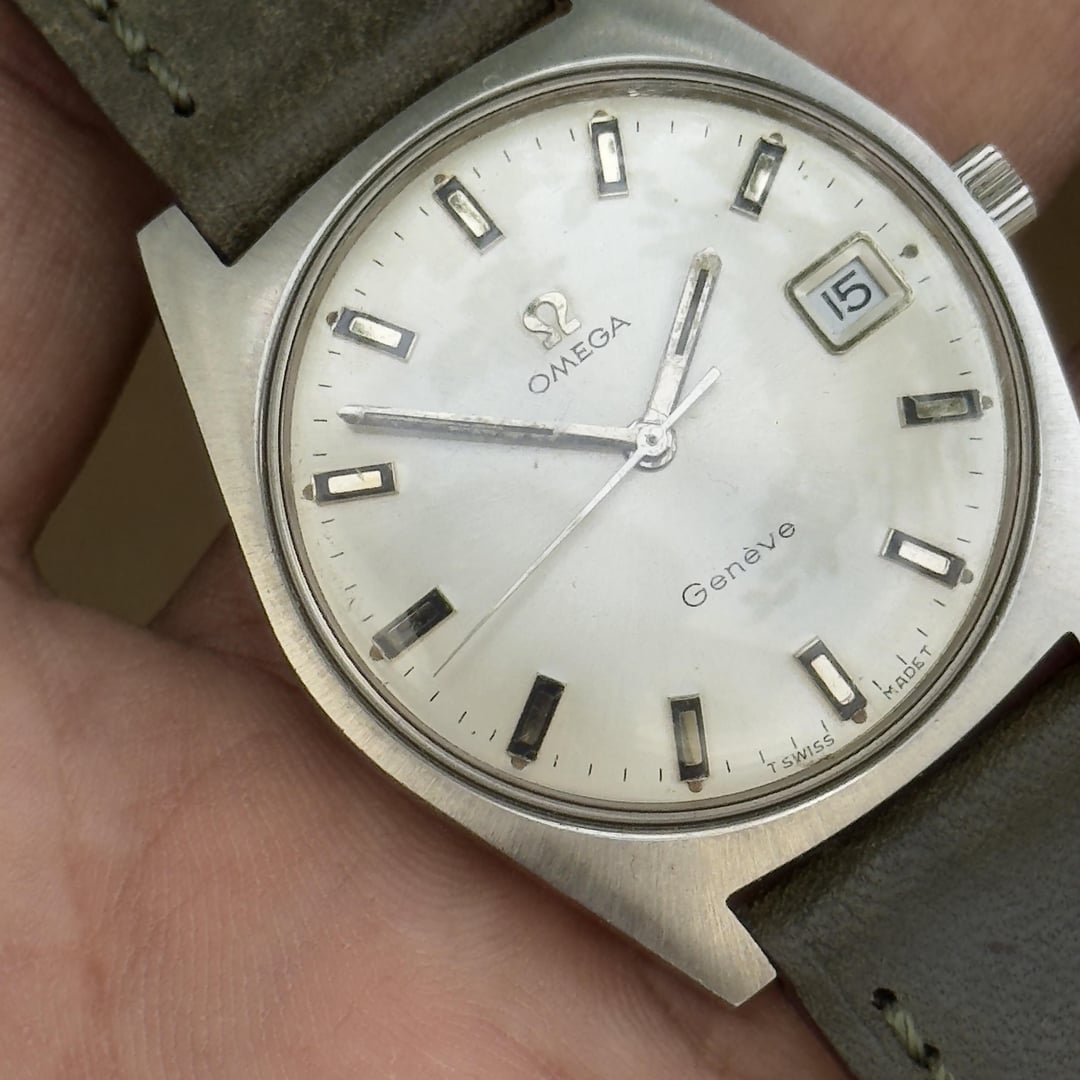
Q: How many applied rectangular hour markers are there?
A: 11